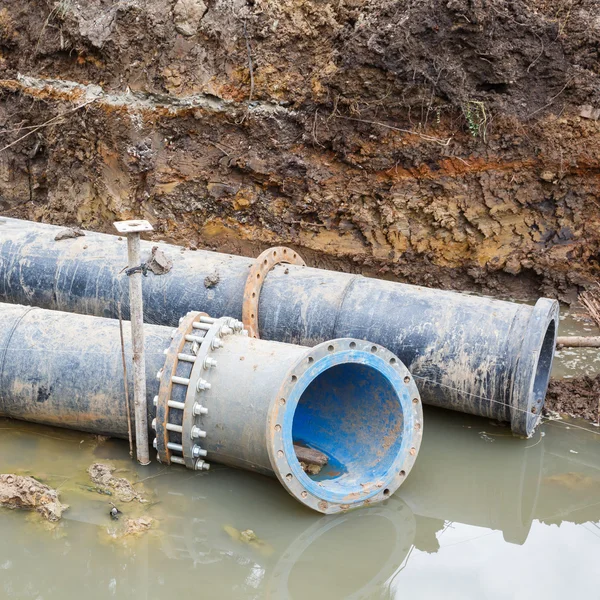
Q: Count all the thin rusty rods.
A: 1